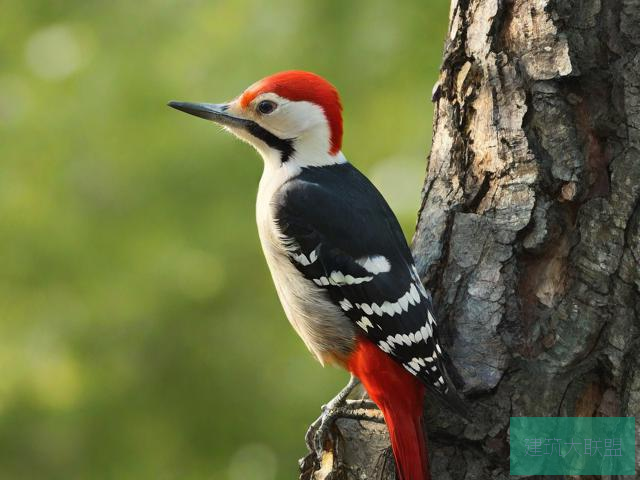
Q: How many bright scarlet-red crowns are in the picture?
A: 1